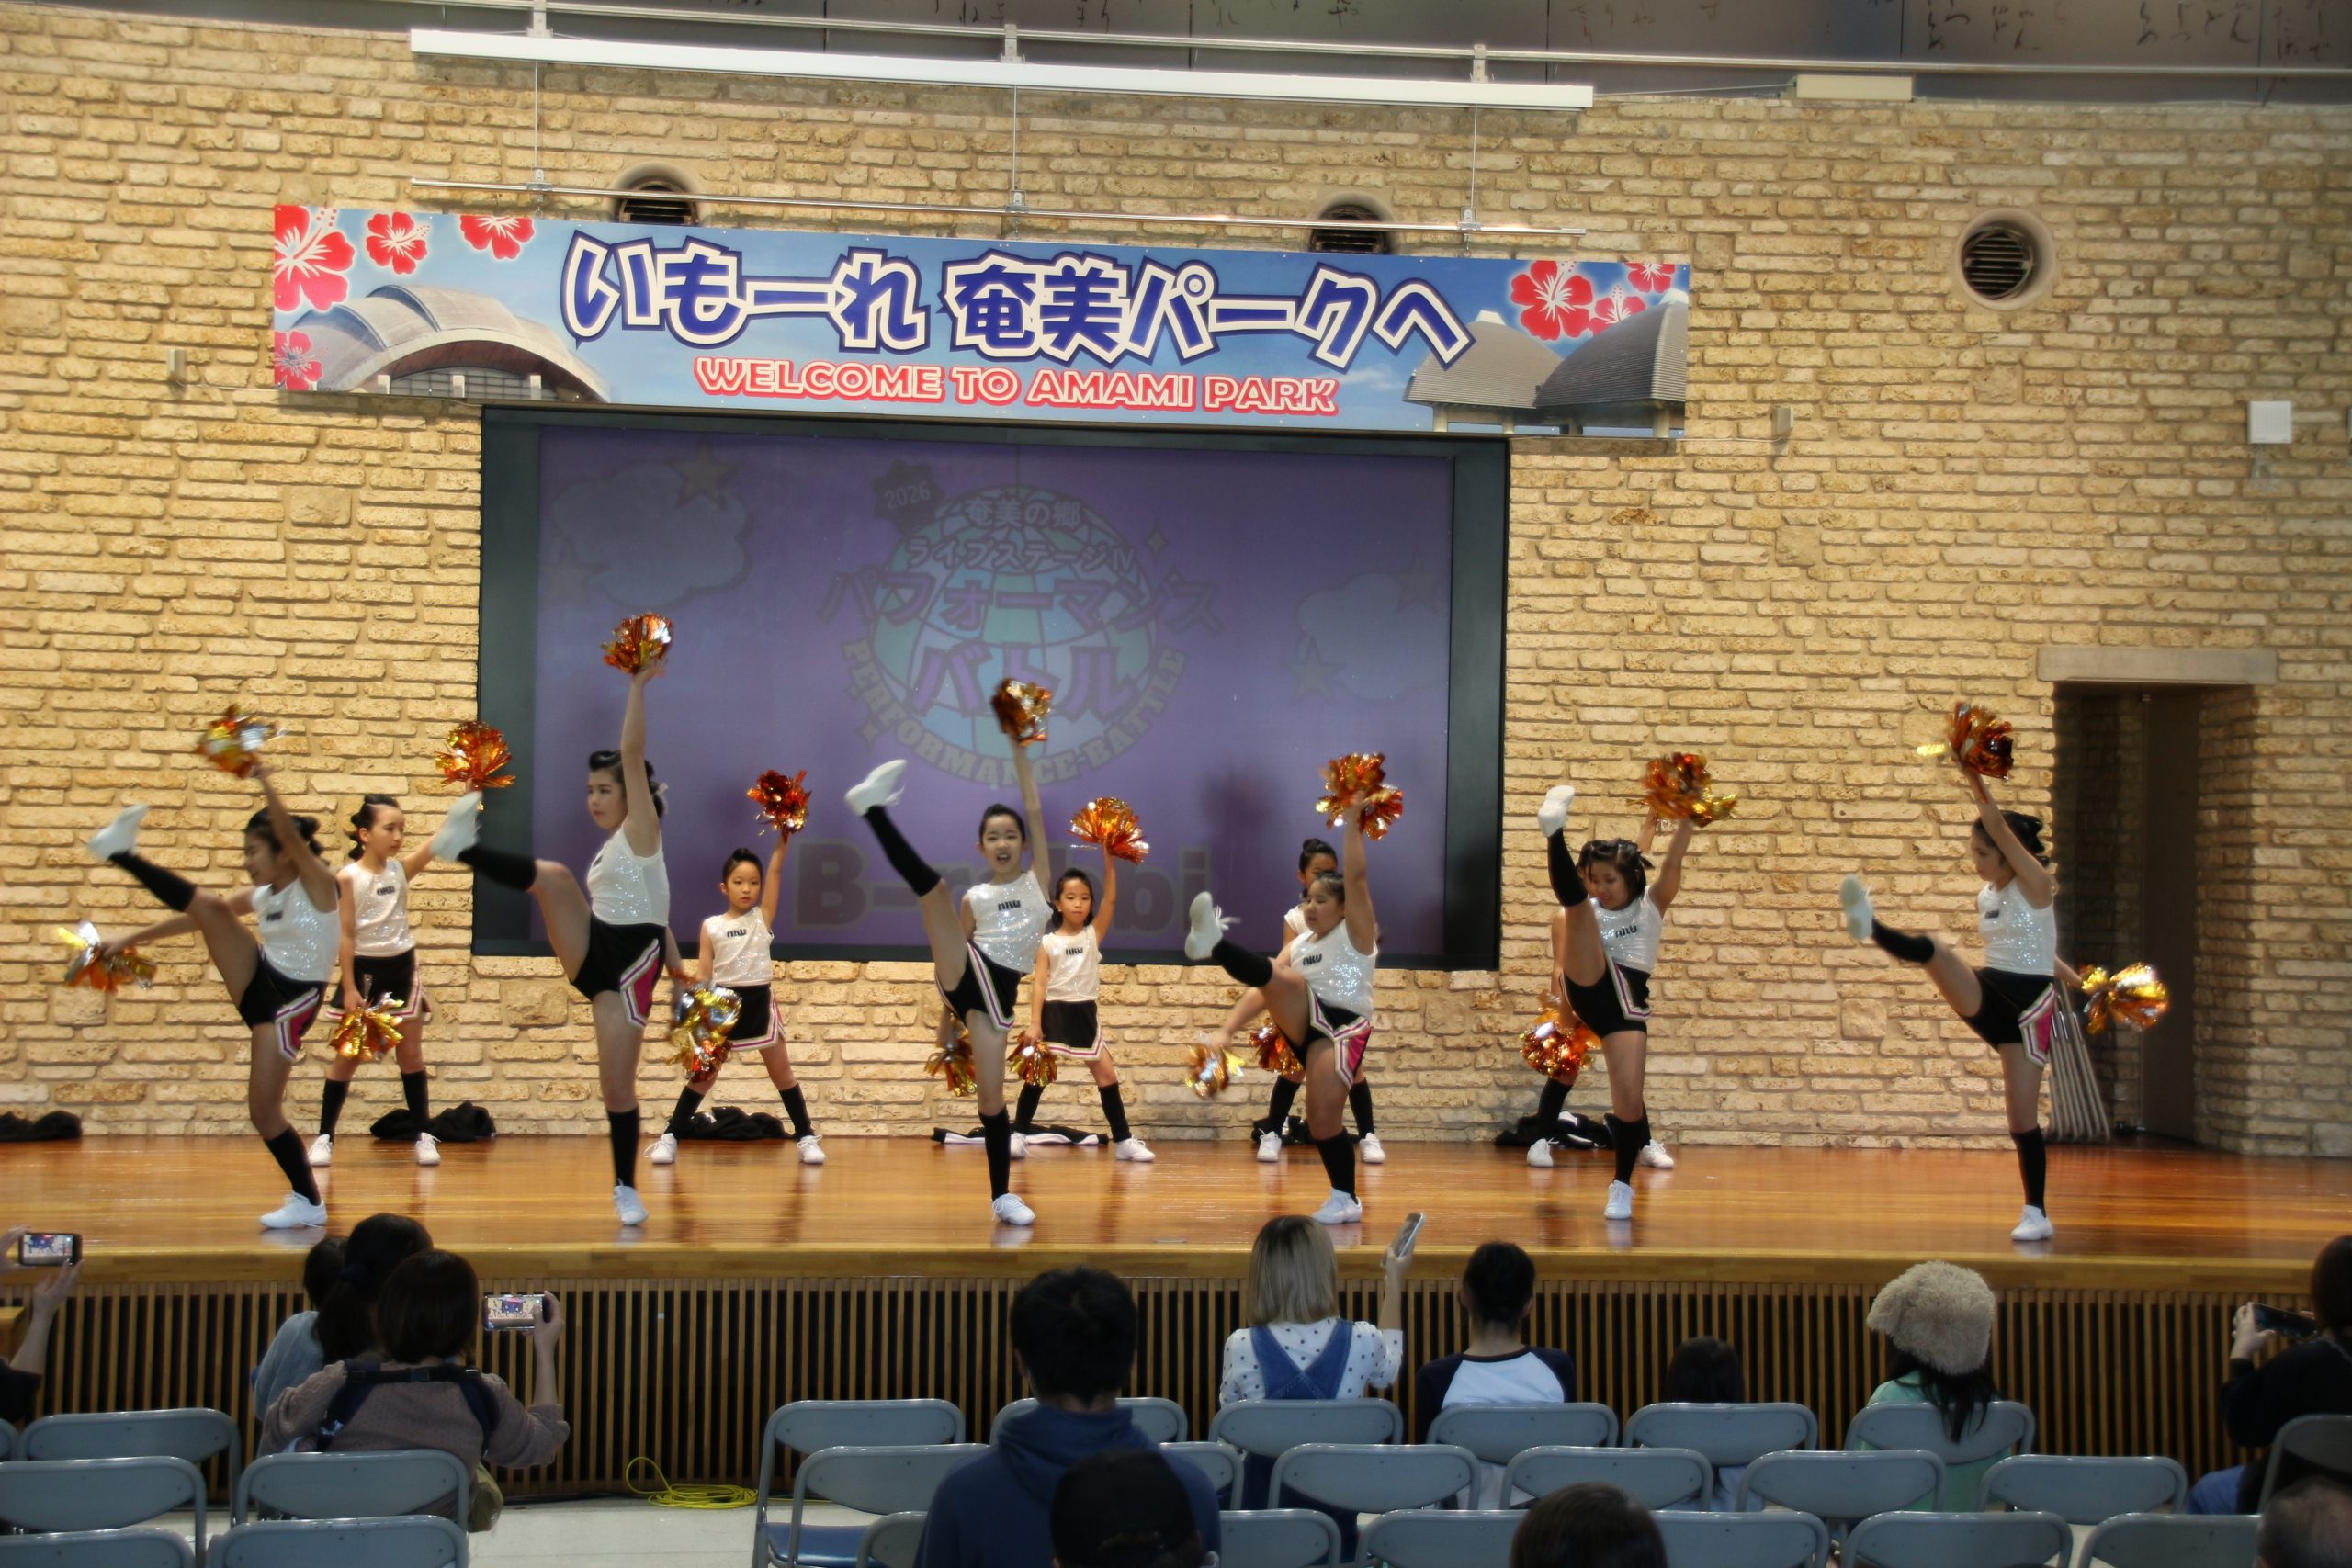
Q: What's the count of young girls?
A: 11